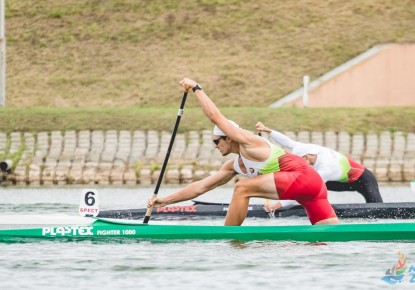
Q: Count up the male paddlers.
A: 2